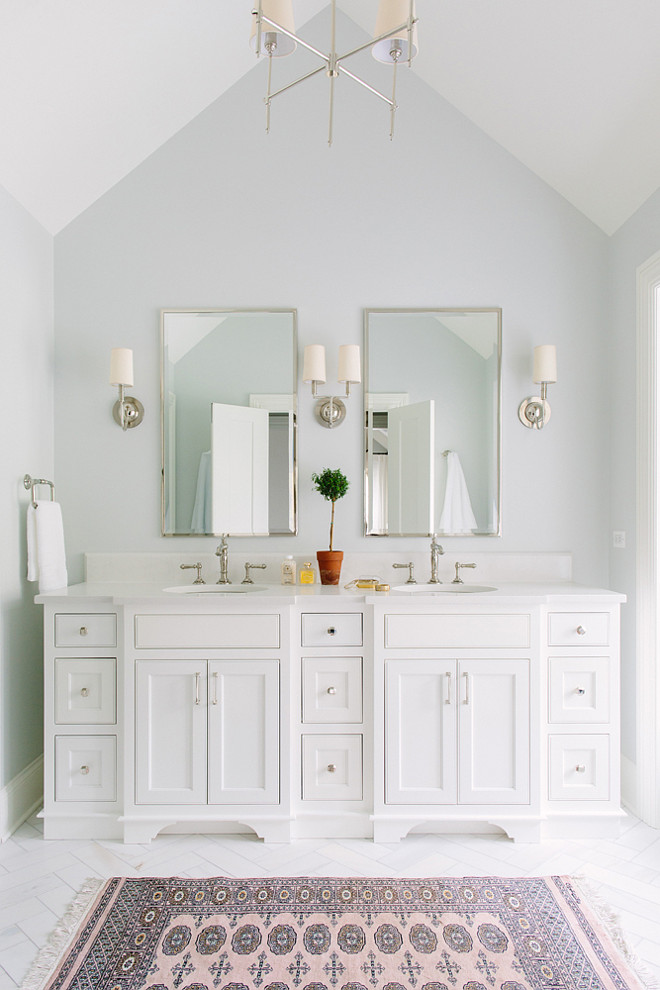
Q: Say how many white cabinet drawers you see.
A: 9